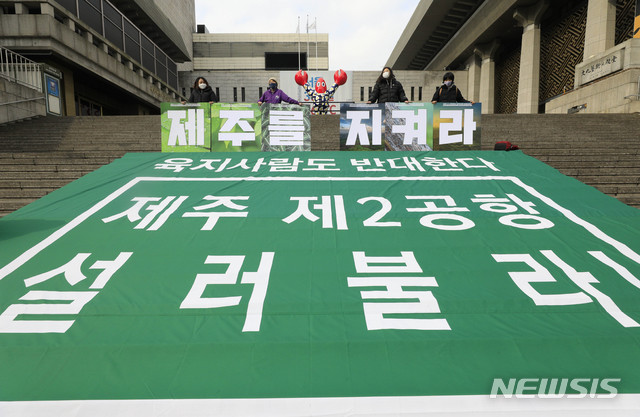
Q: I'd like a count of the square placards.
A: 6